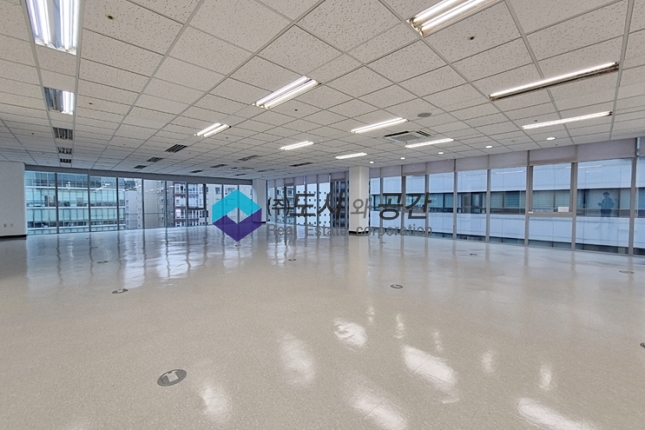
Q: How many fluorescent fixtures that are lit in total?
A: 11